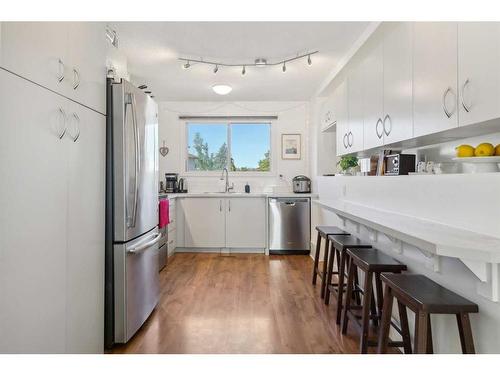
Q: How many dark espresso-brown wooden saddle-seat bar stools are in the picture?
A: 4